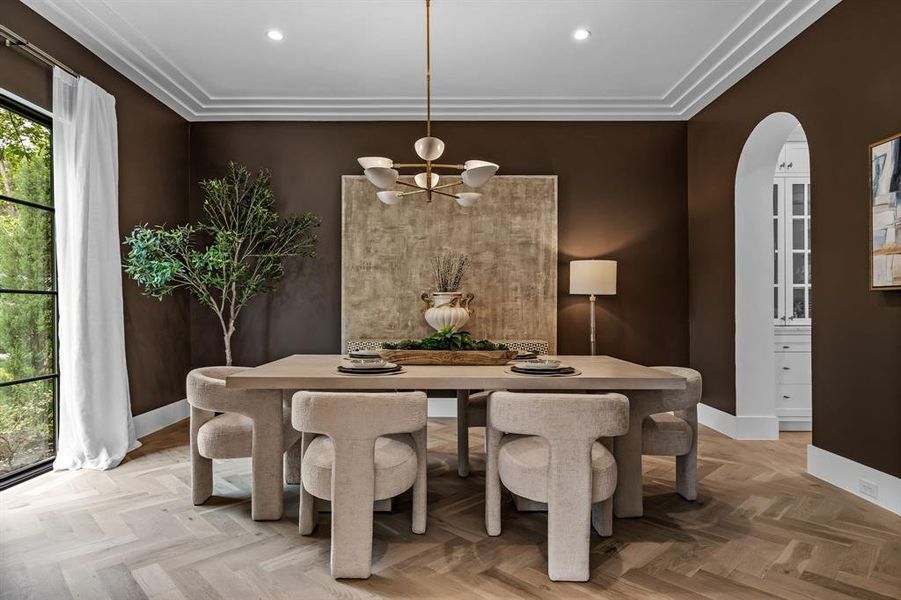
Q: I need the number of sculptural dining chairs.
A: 4